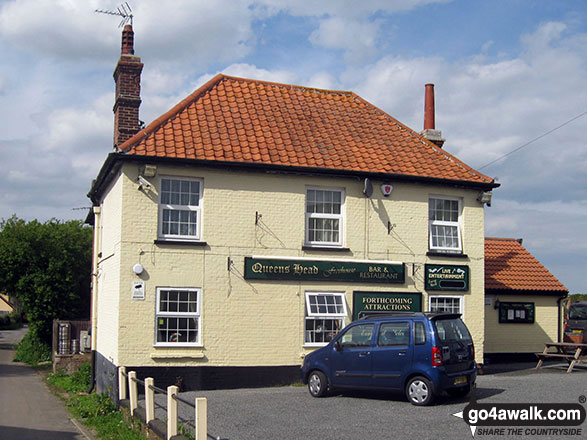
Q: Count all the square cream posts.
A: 5